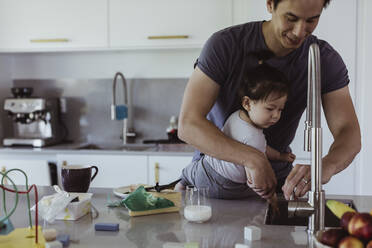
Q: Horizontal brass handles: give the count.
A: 2